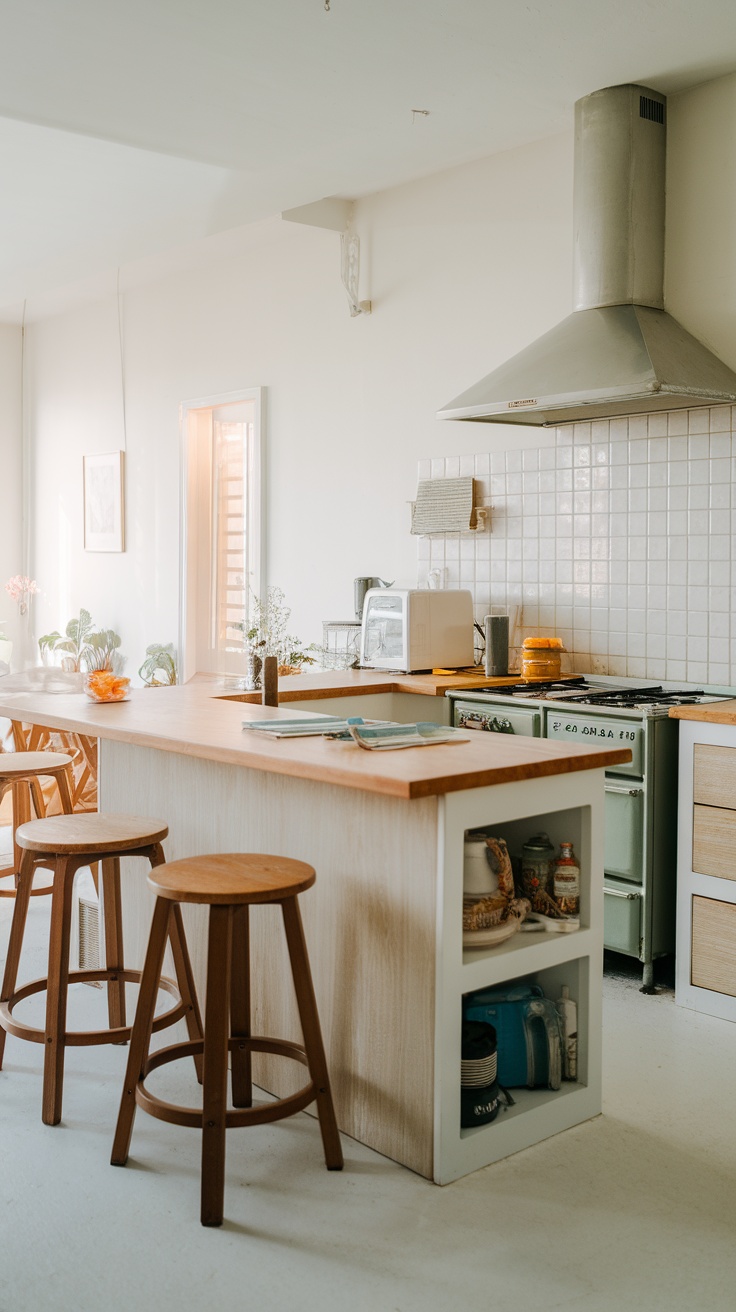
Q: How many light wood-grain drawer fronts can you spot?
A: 3